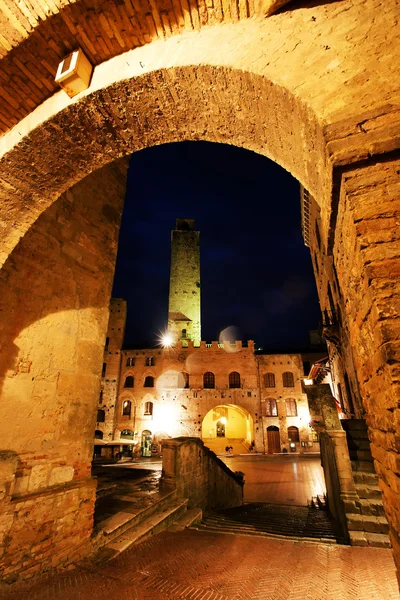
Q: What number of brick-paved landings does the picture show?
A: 1